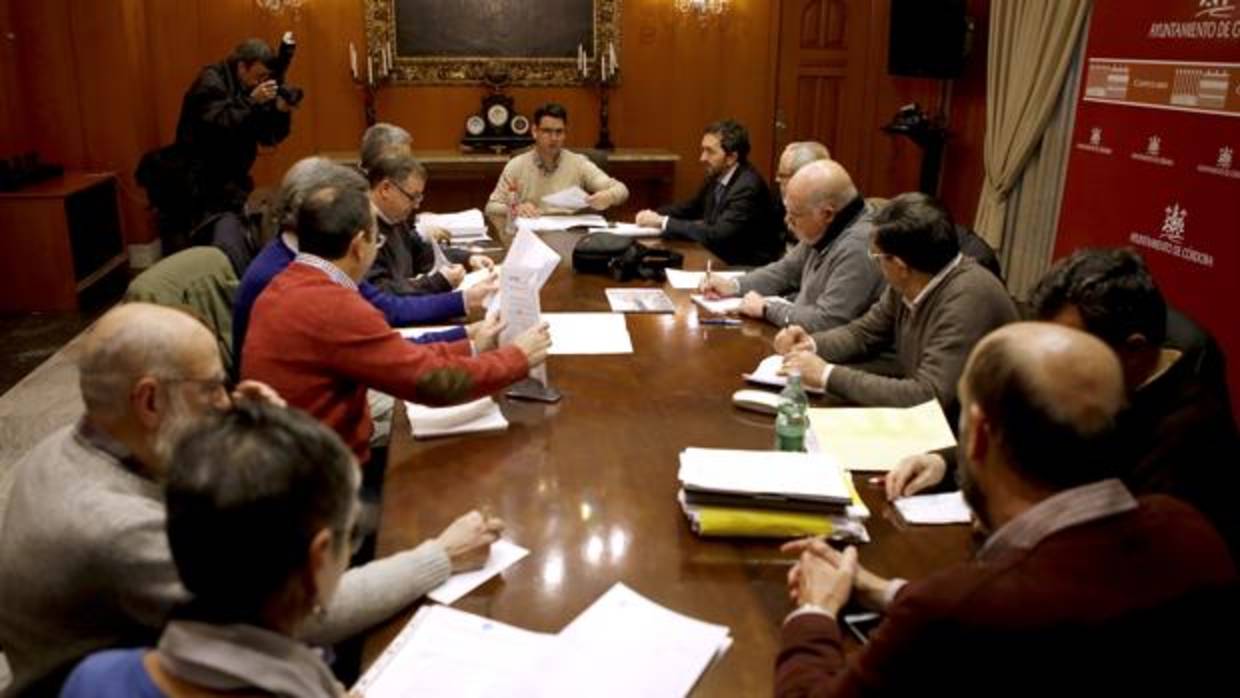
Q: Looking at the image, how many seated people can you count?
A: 13